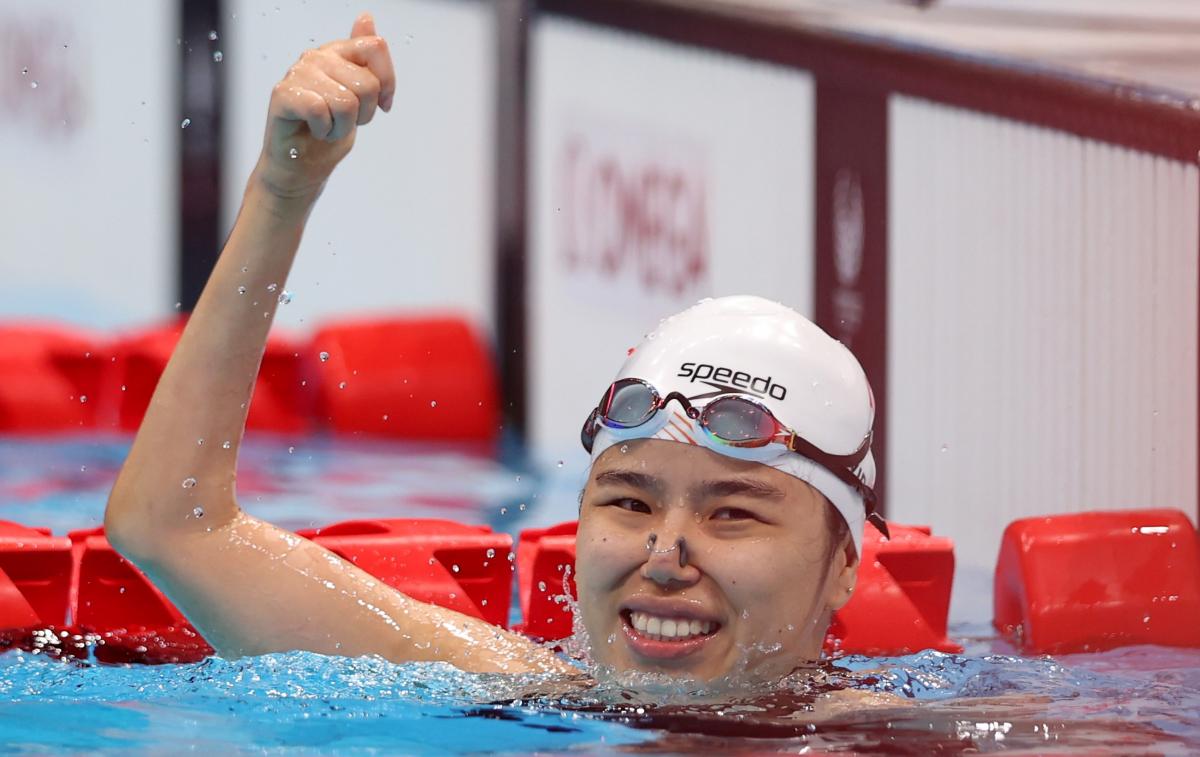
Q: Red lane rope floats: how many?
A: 9